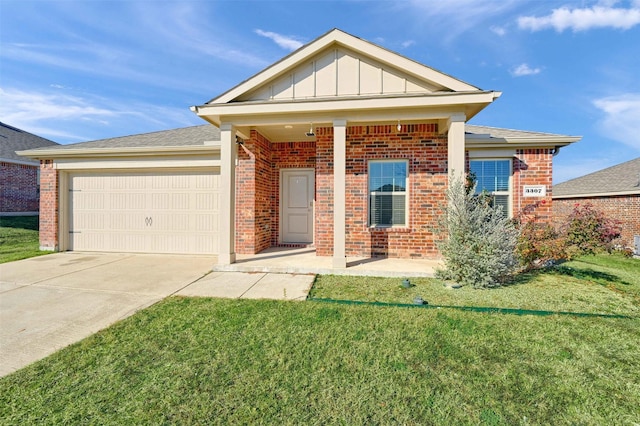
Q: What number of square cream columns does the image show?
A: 3